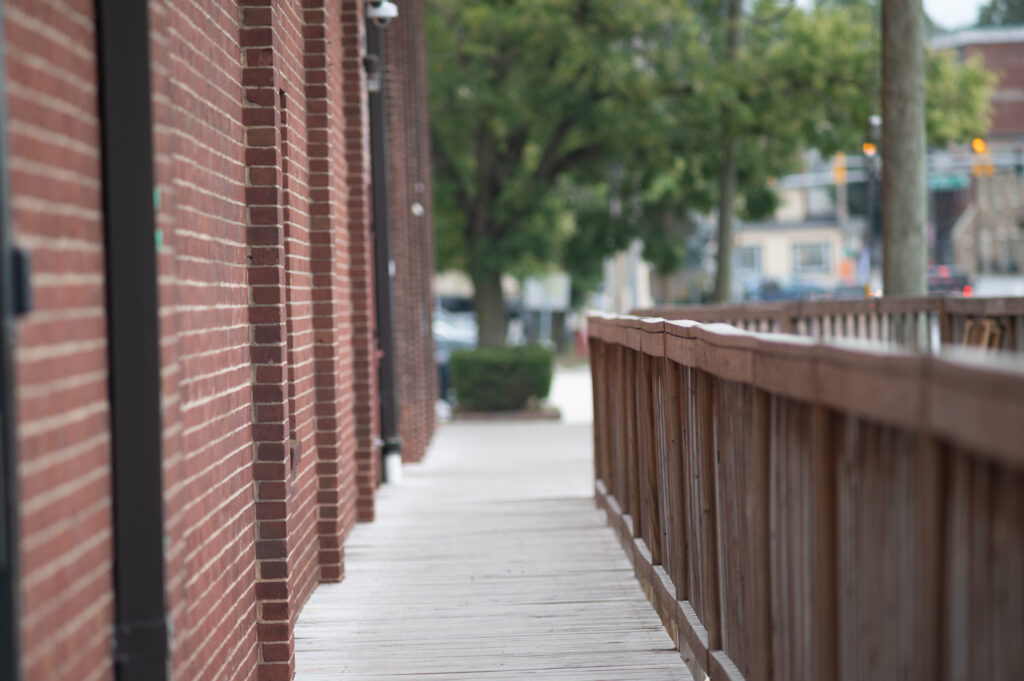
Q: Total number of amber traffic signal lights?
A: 2